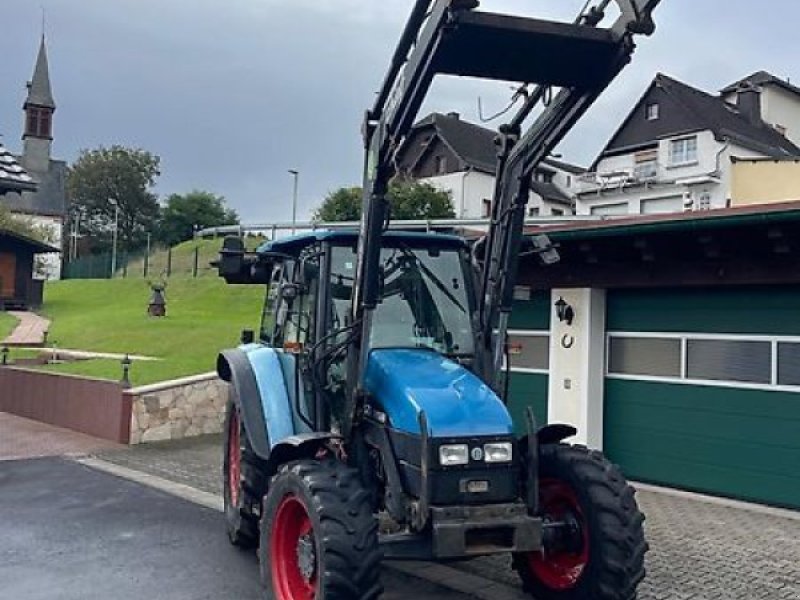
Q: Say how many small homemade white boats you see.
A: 0